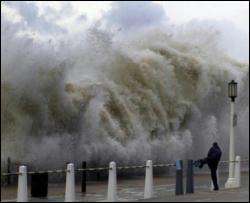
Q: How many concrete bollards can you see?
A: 5